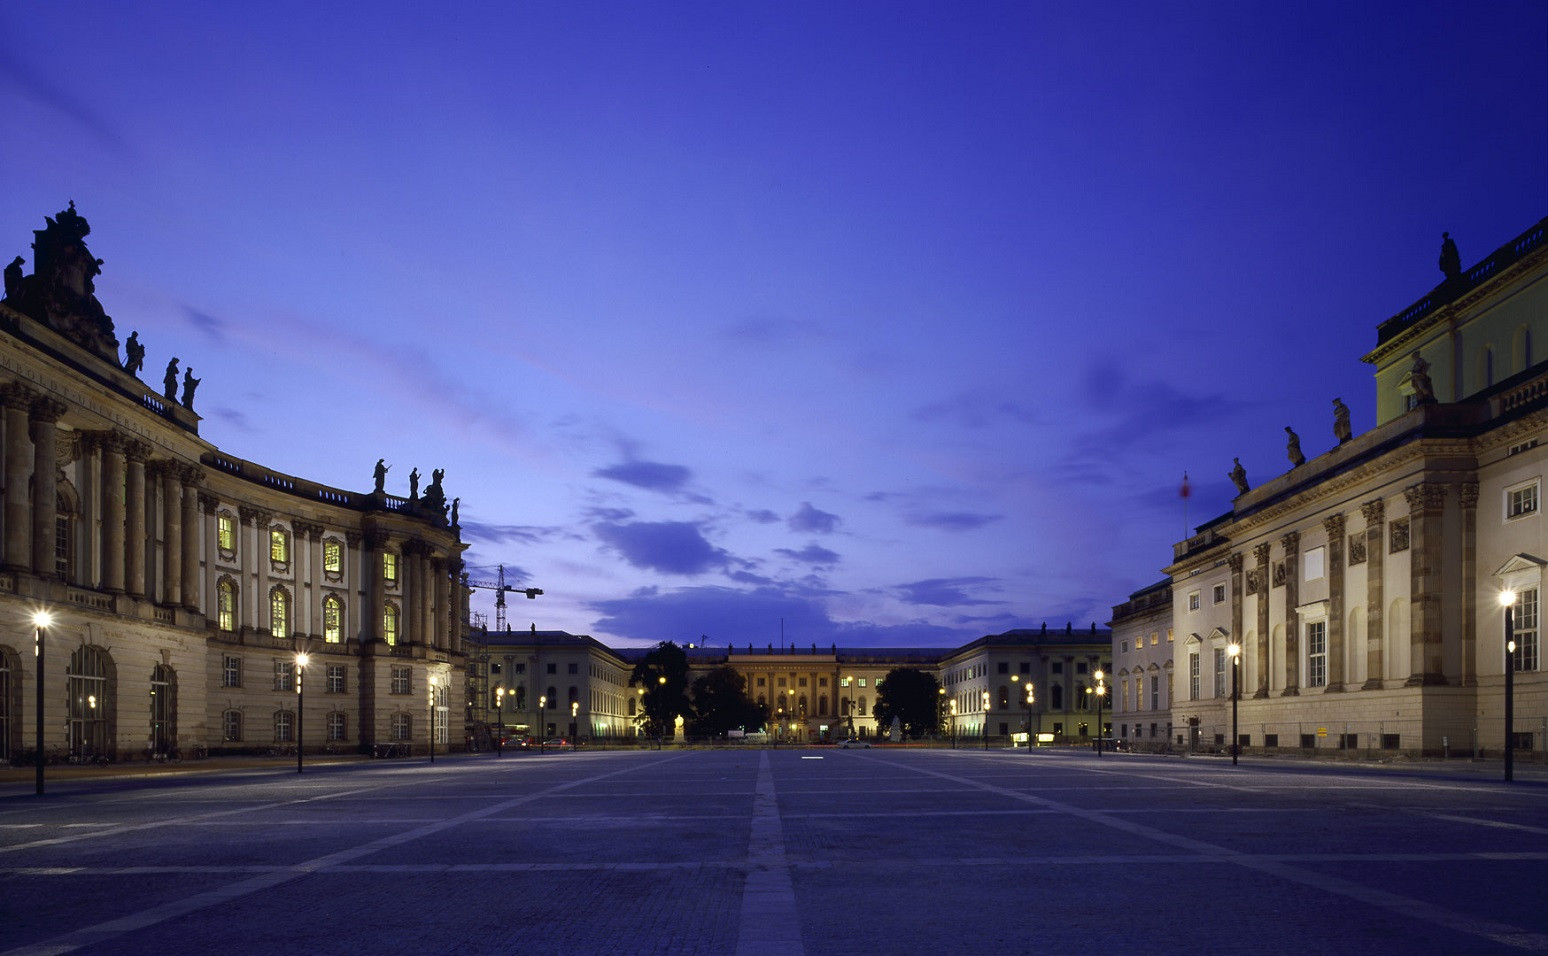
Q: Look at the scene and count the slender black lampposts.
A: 12